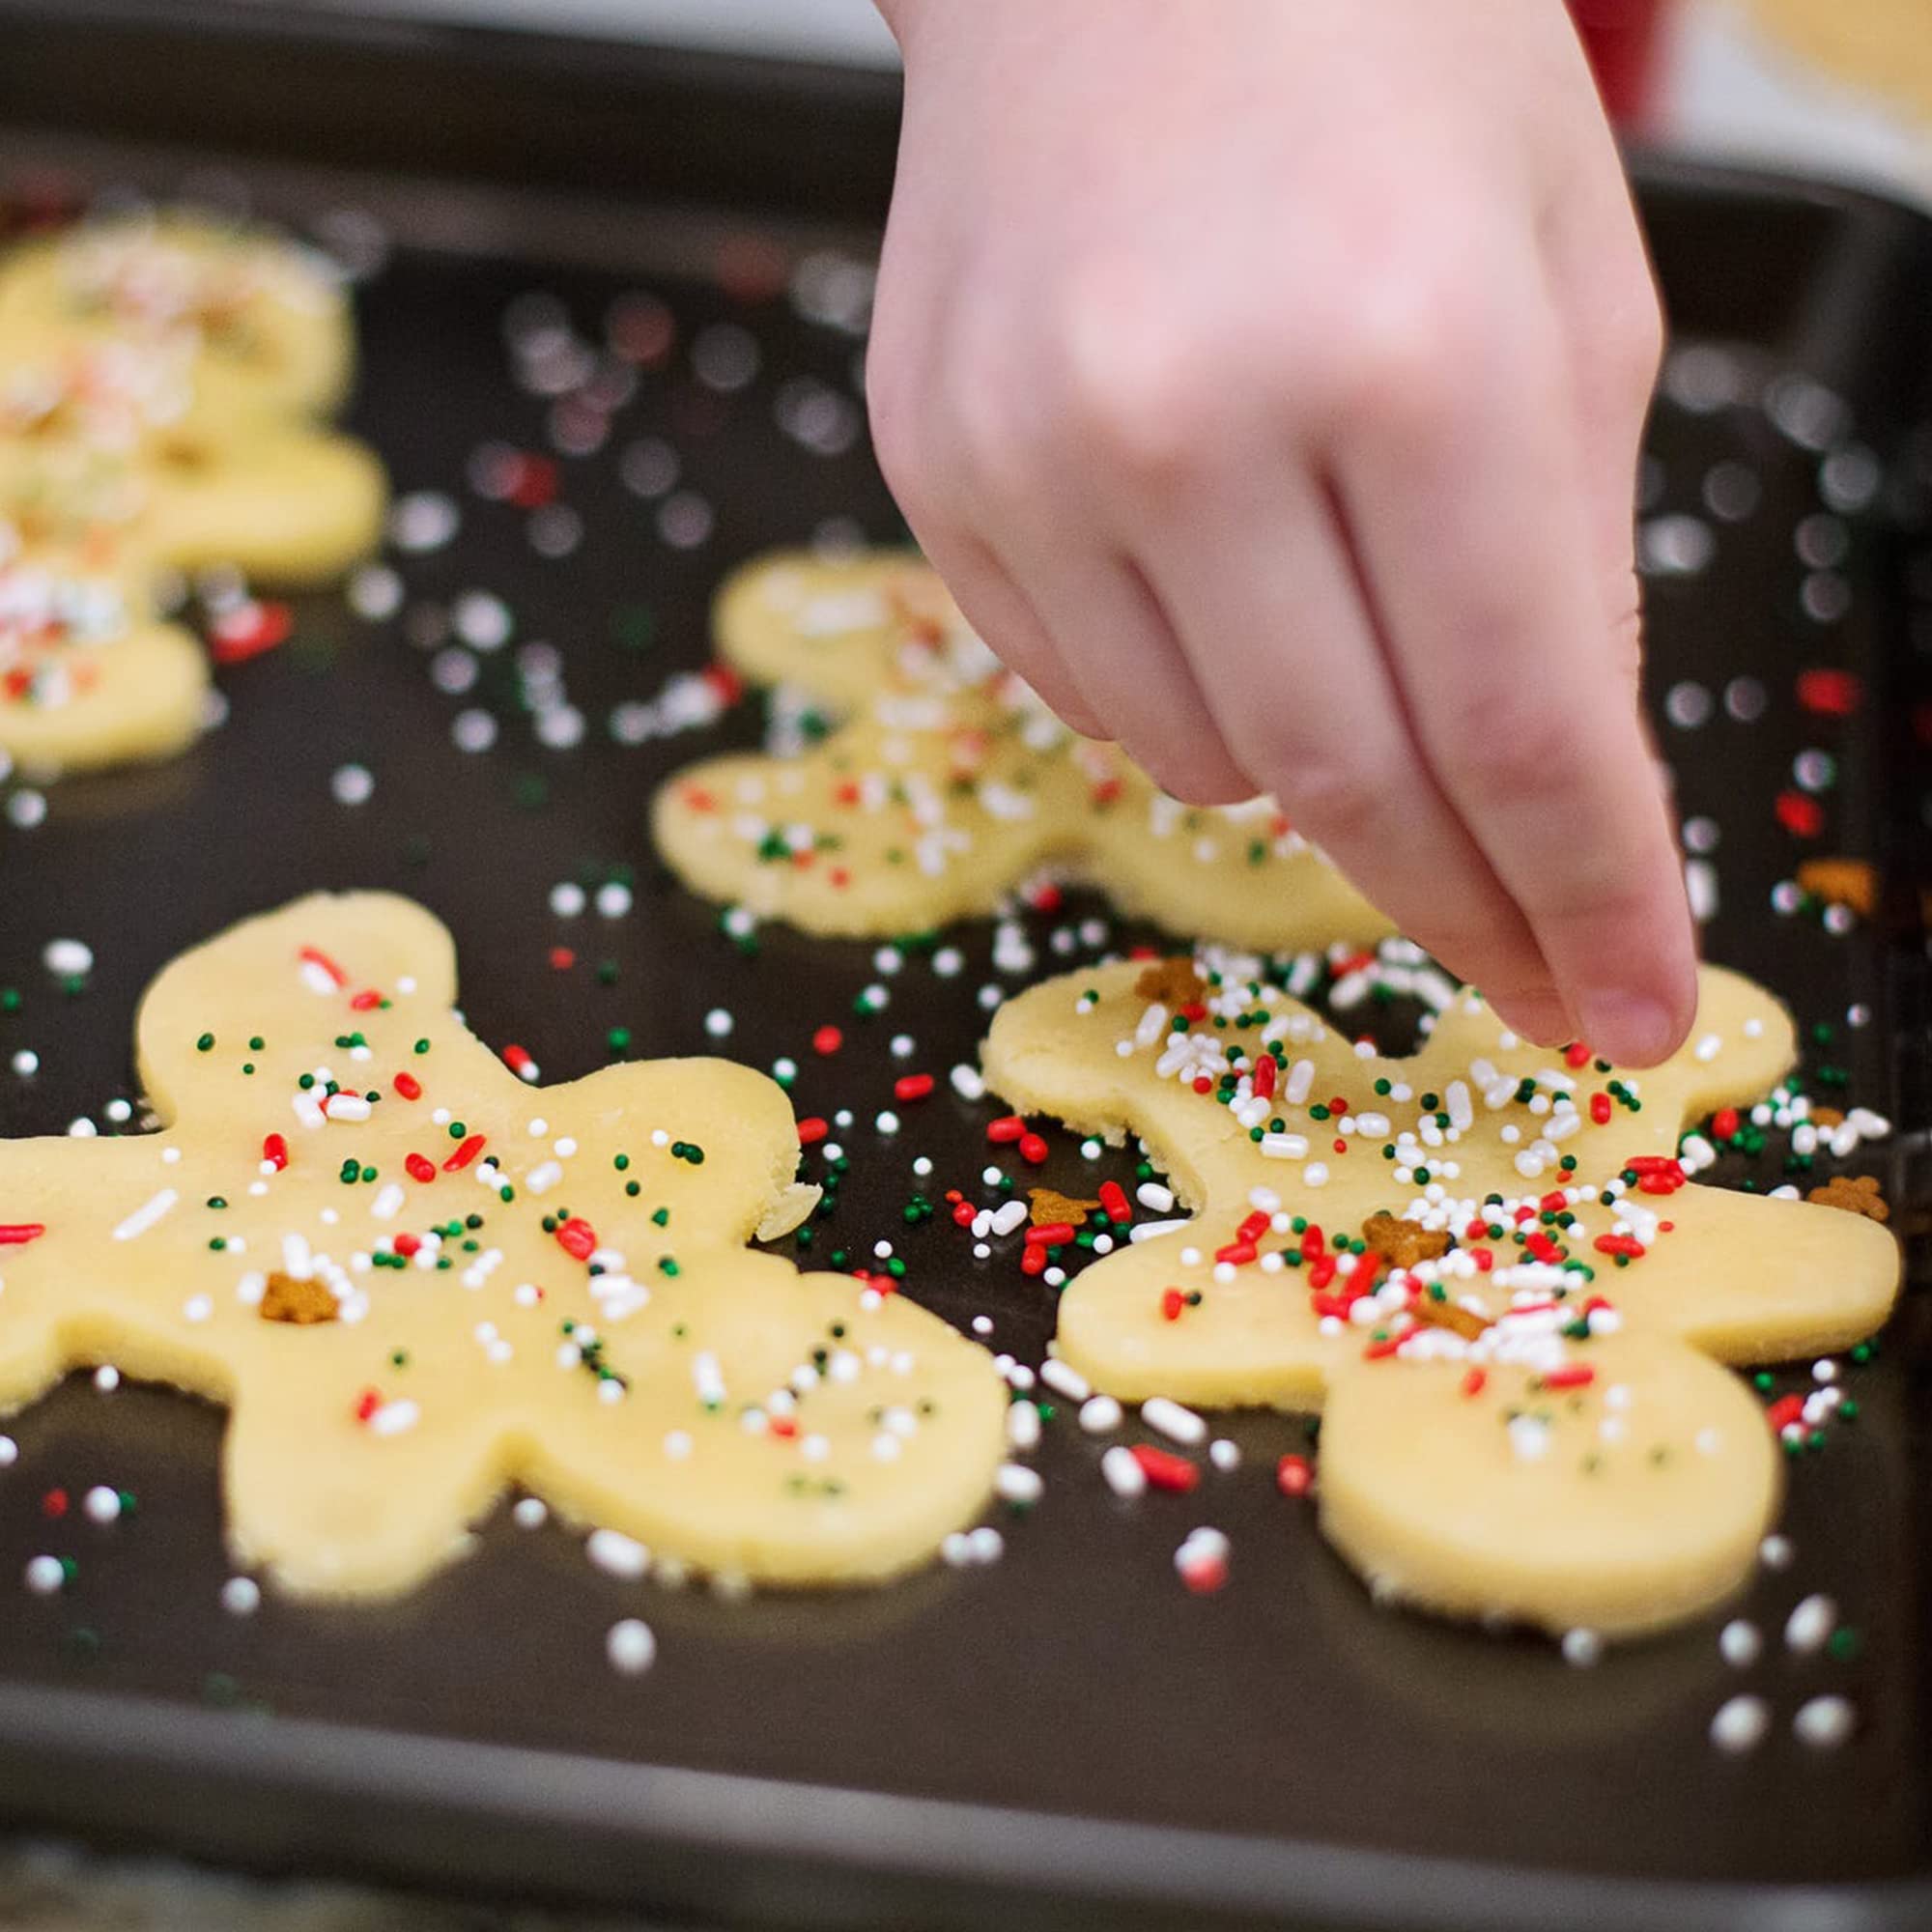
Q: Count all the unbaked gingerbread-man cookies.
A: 4